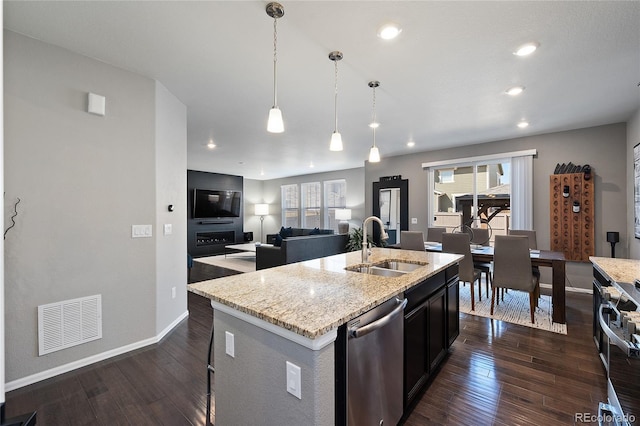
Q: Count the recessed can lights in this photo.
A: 9